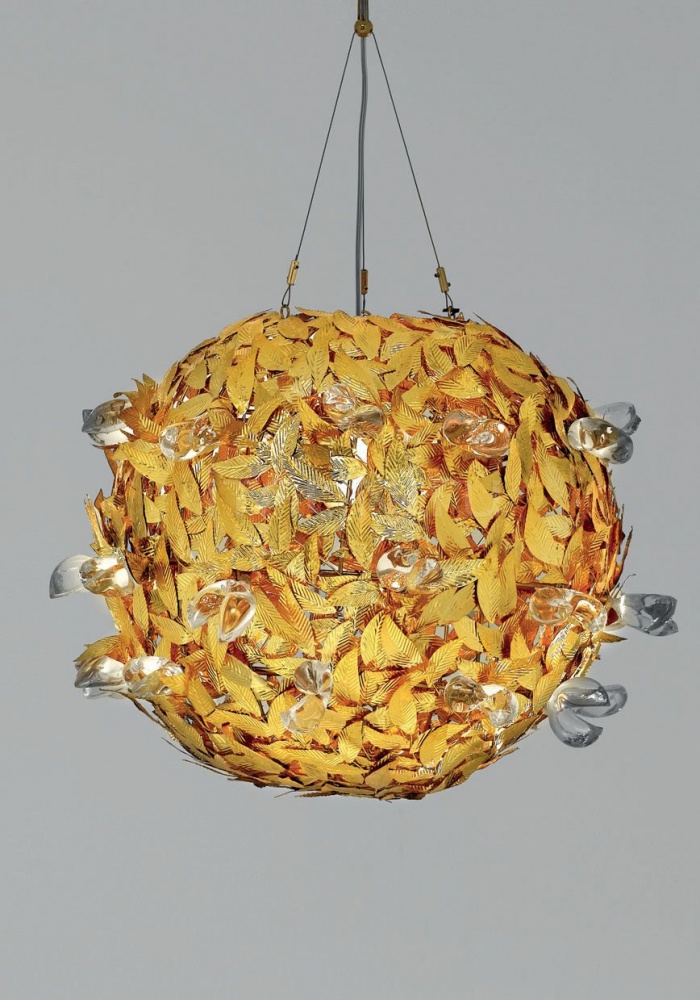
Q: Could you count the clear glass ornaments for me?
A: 15